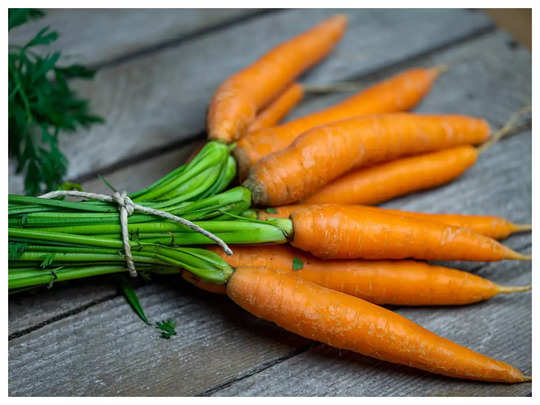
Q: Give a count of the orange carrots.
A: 9